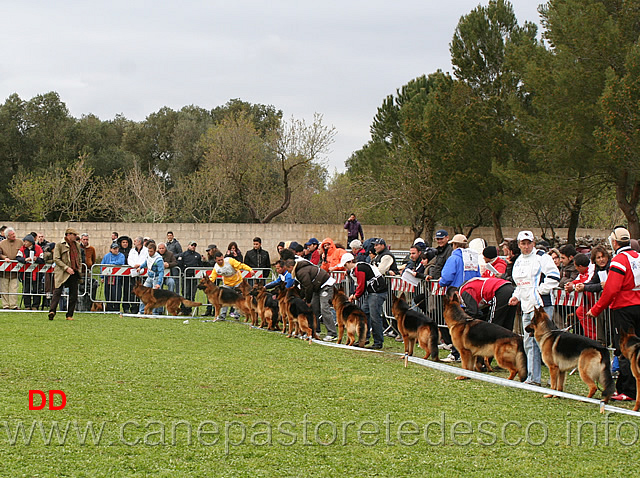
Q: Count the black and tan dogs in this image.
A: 11